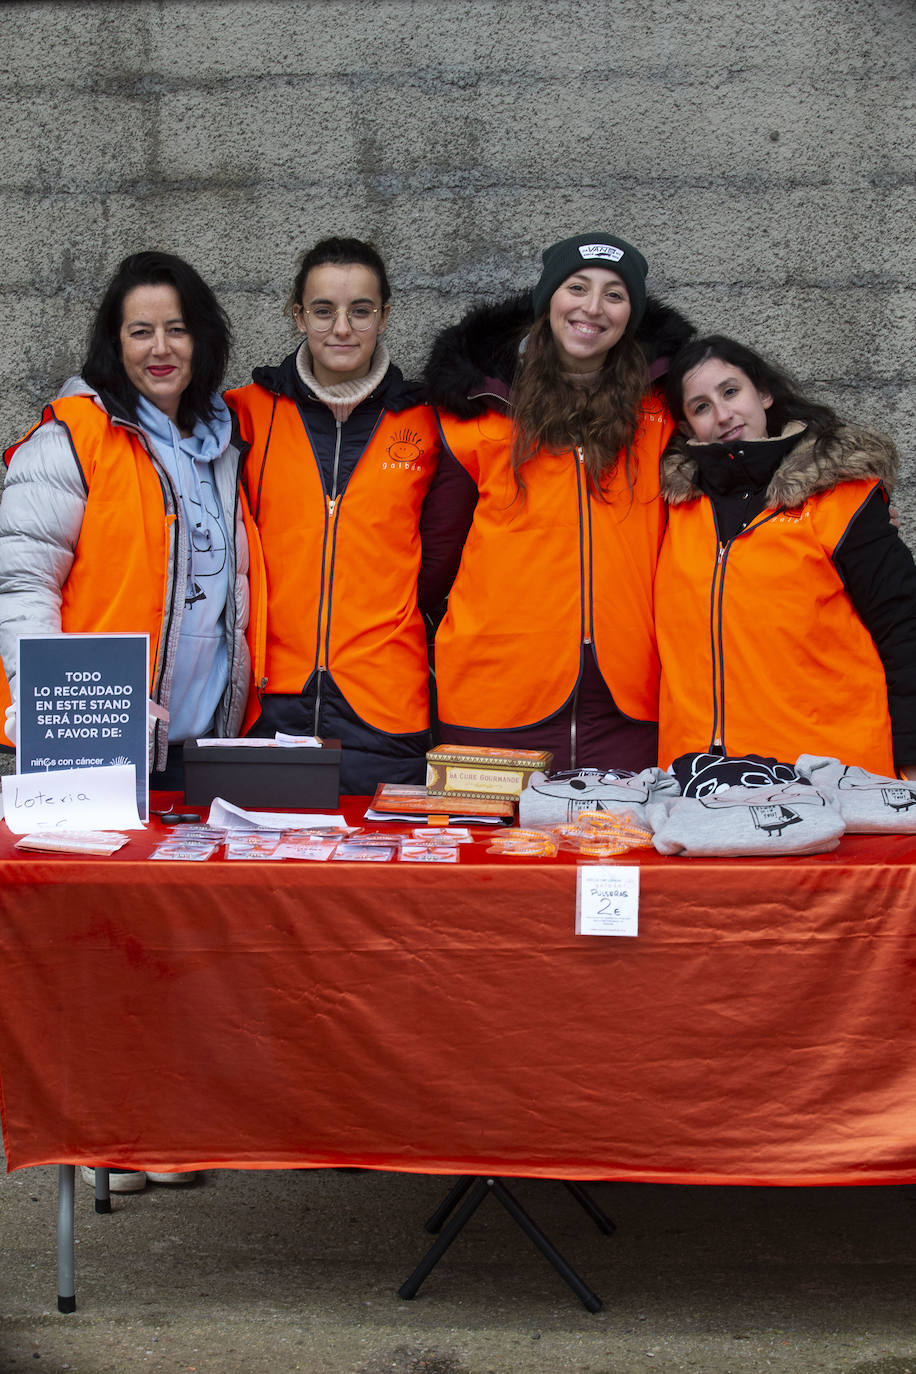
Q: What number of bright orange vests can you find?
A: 4